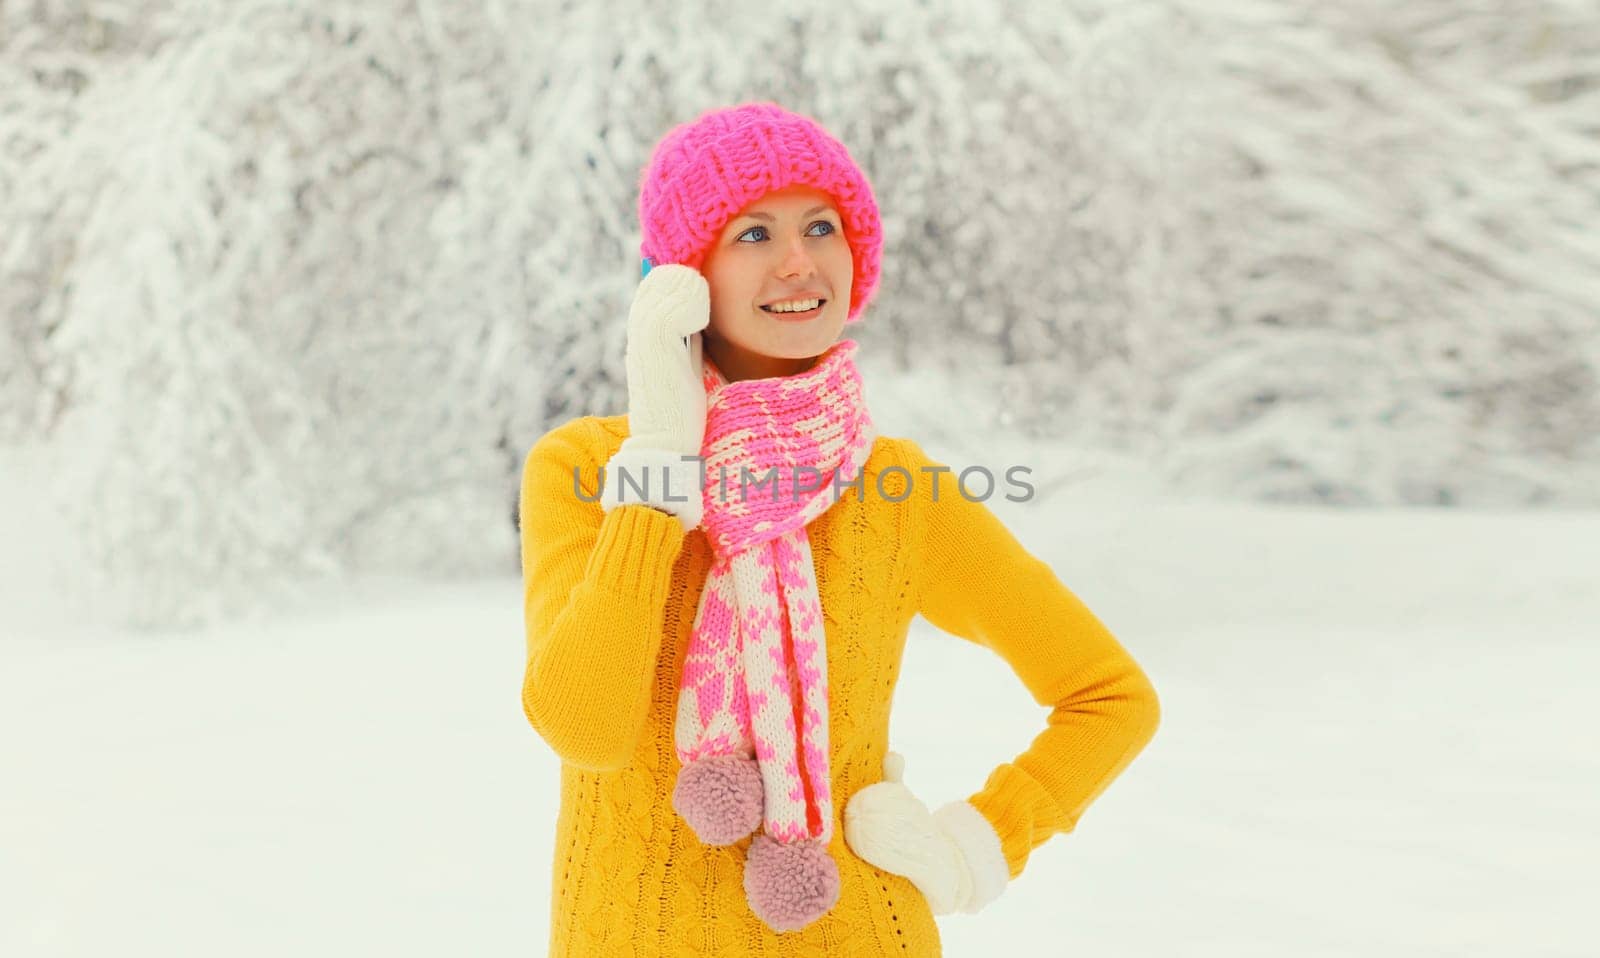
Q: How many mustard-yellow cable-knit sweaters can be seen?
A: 1